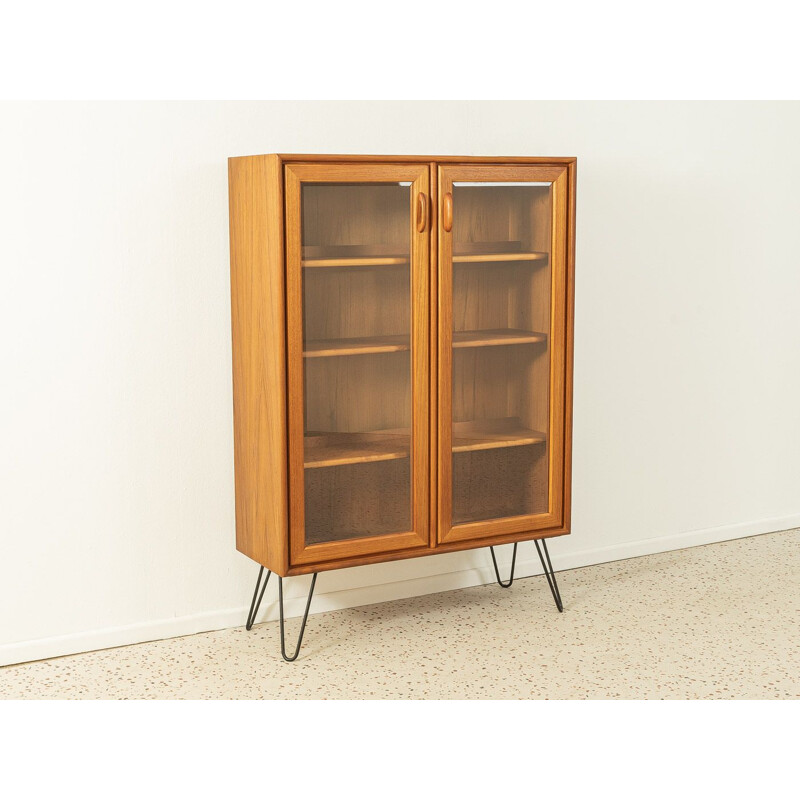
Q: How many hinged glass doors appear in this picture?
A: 2